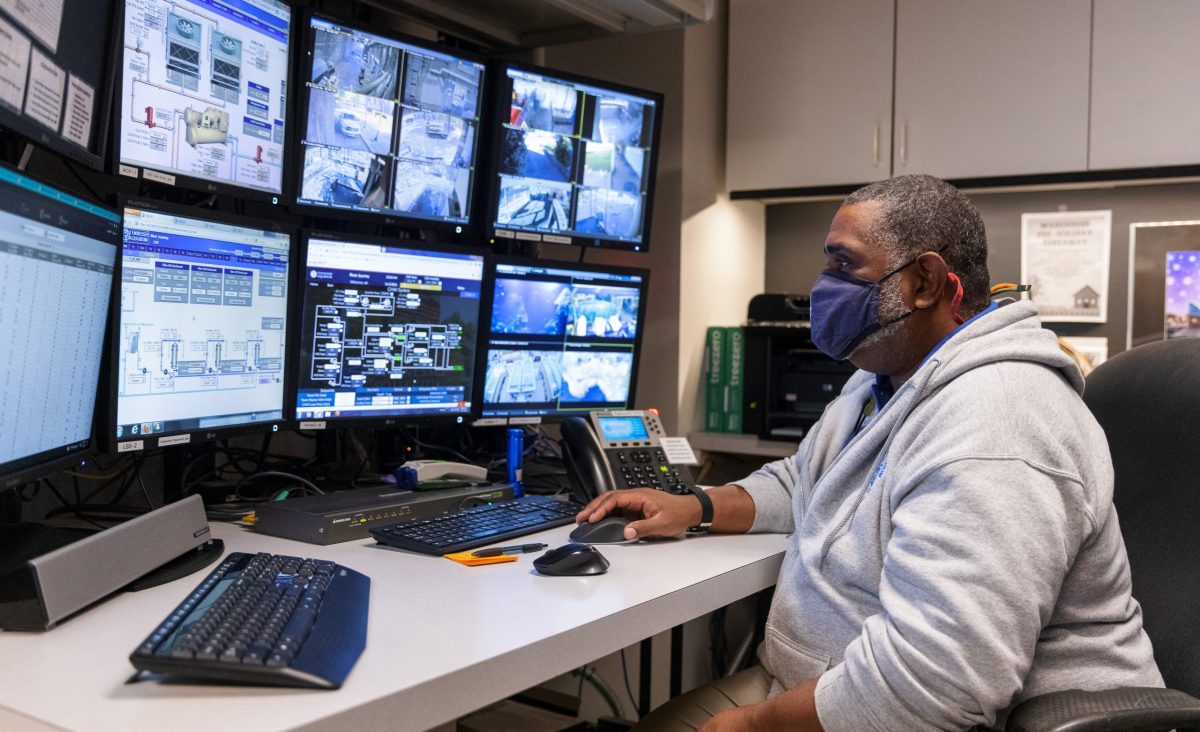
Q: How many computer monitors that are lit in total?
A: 7